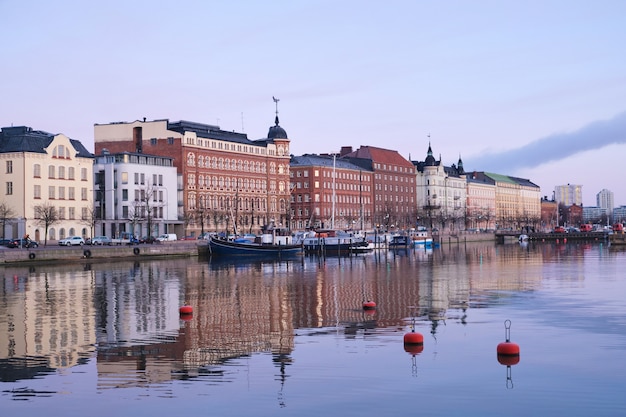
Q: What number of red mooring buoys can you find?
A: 4